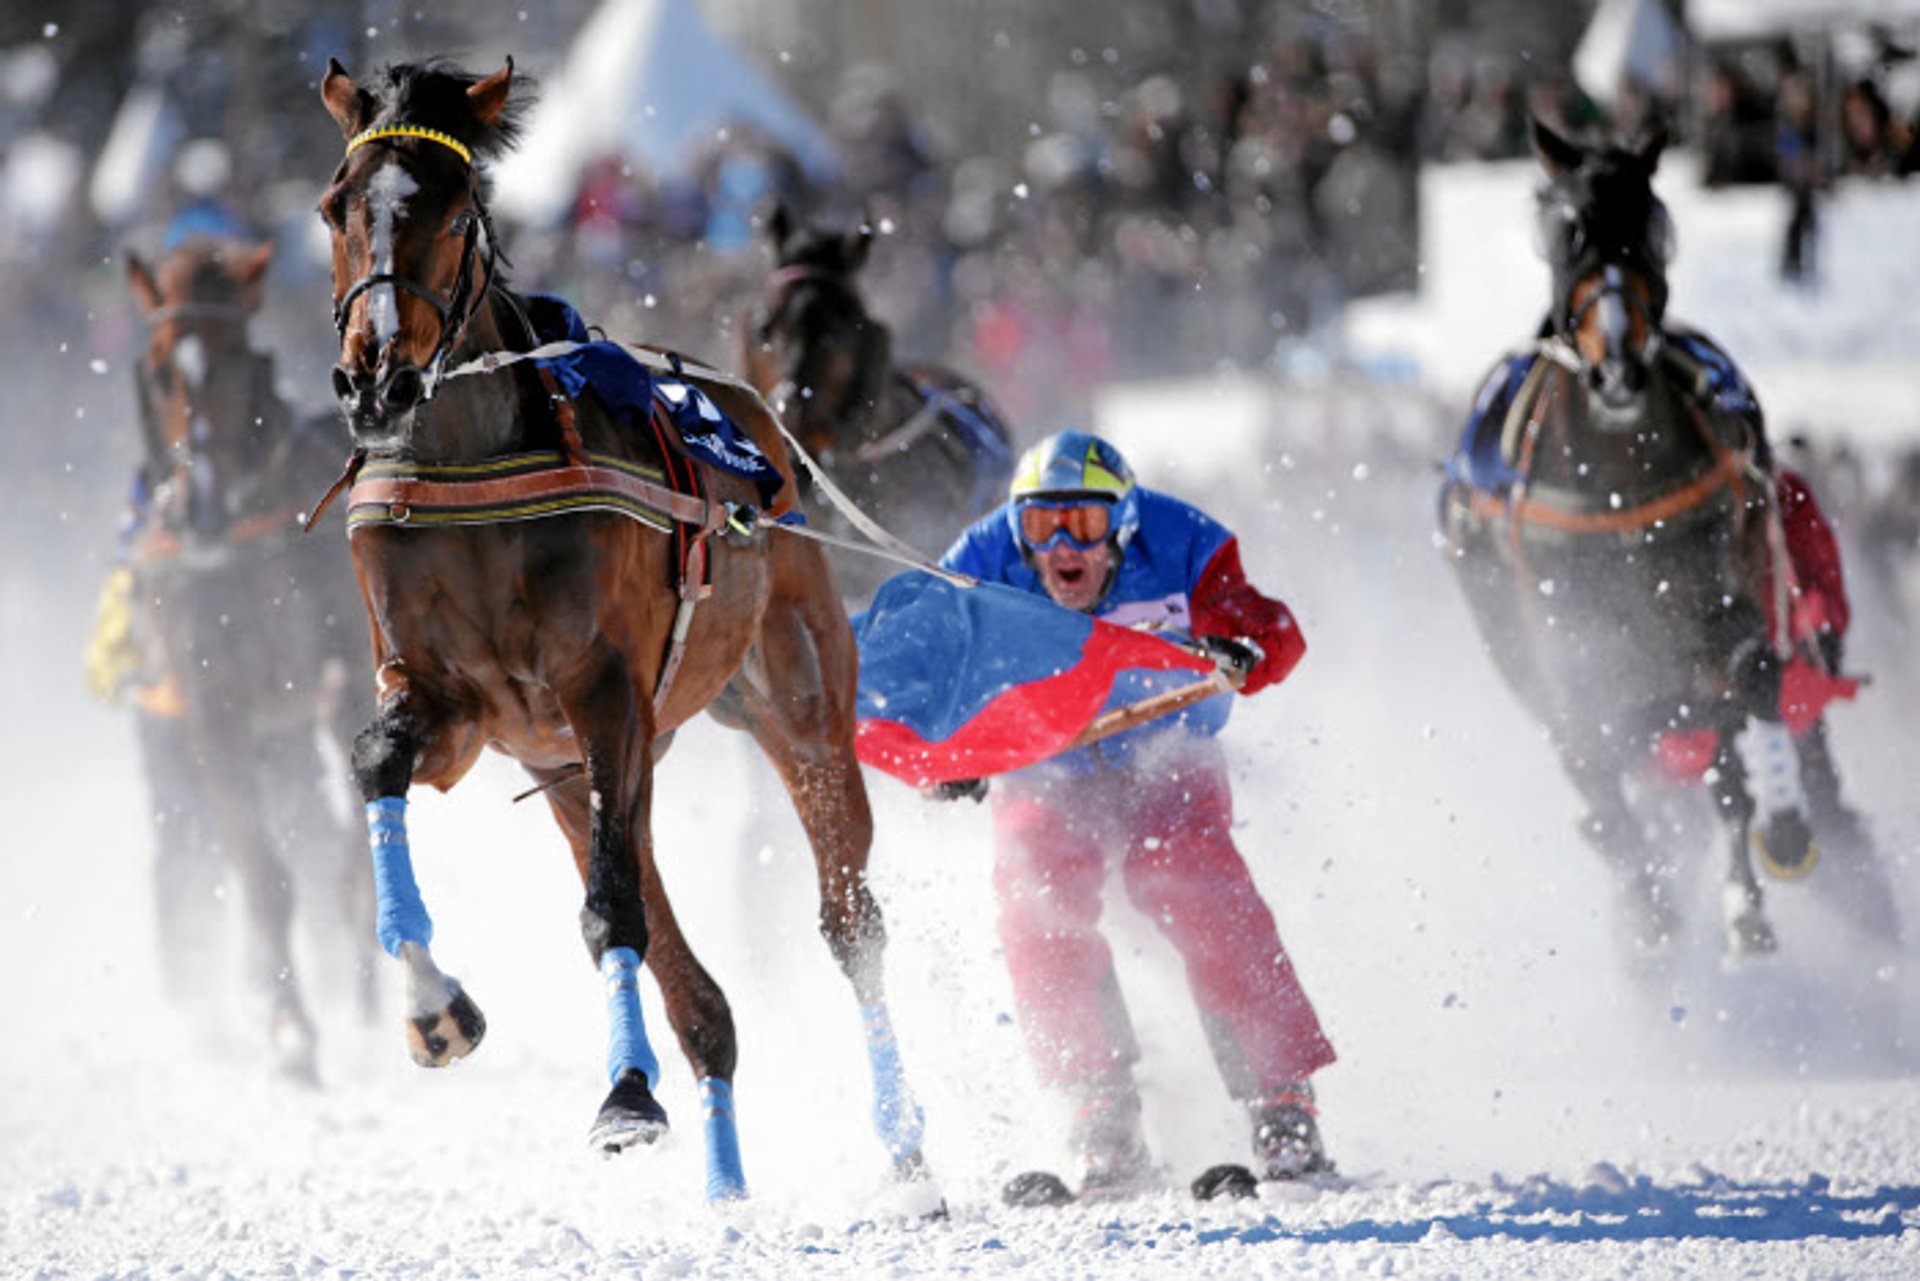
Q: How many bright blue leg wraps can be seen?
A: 4